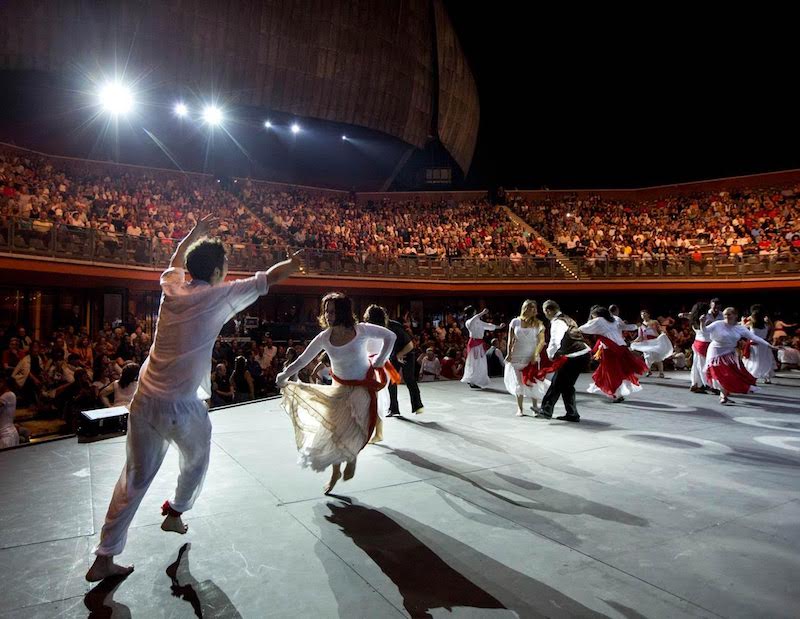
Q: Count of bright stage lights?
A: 6